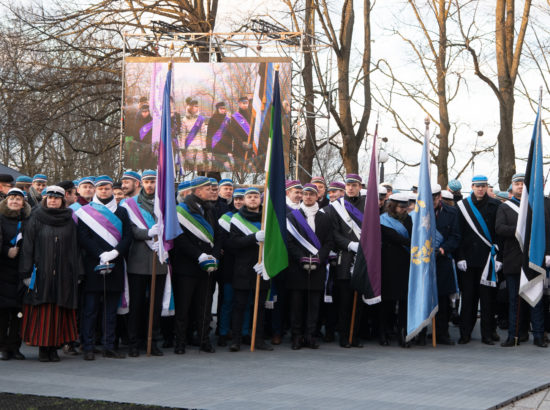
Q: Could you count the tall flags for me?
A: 5